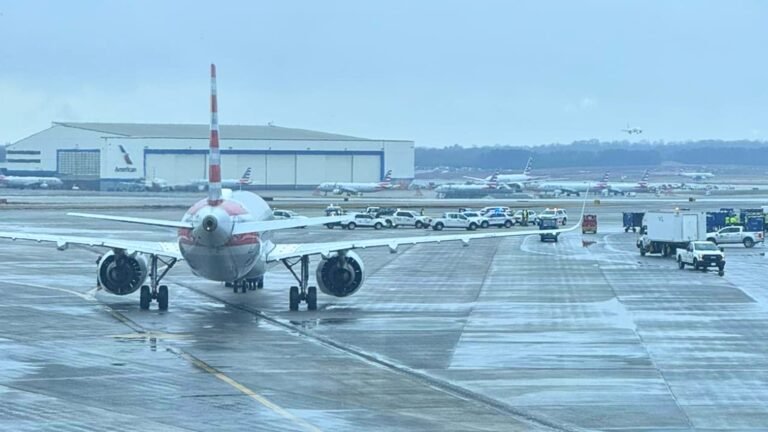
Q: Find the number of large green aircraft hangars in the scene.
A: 0